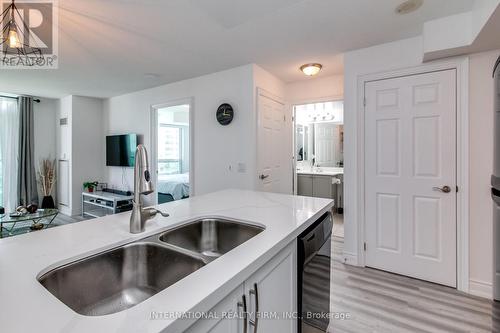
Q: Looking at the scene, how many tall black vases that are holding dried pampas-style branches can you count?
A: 1